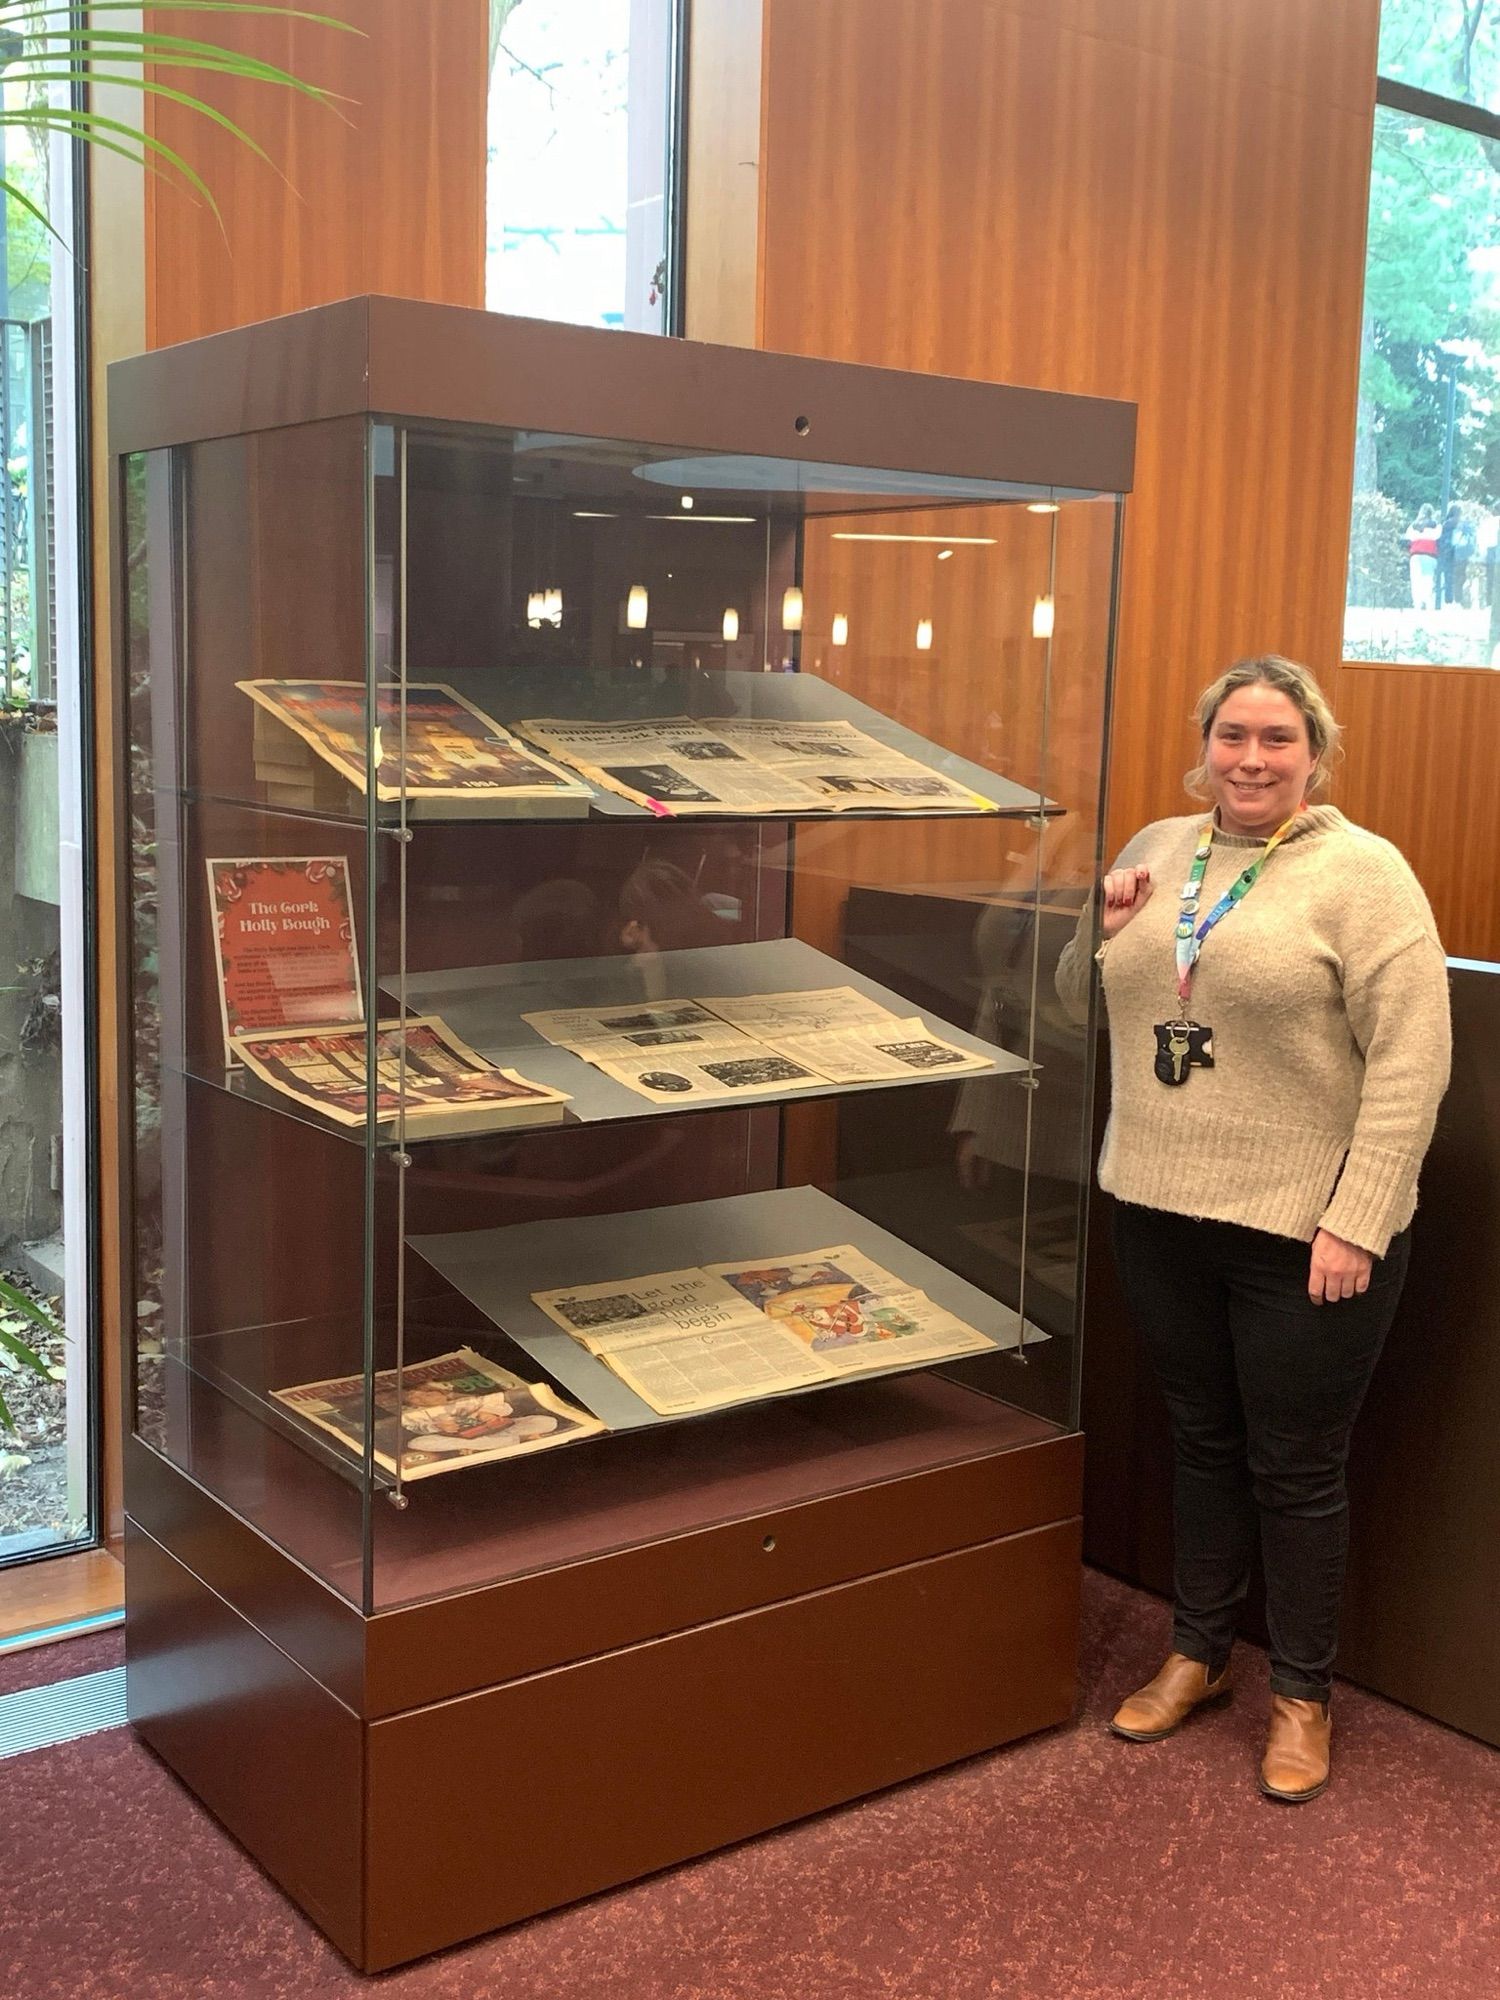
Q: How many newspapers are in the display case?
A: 6